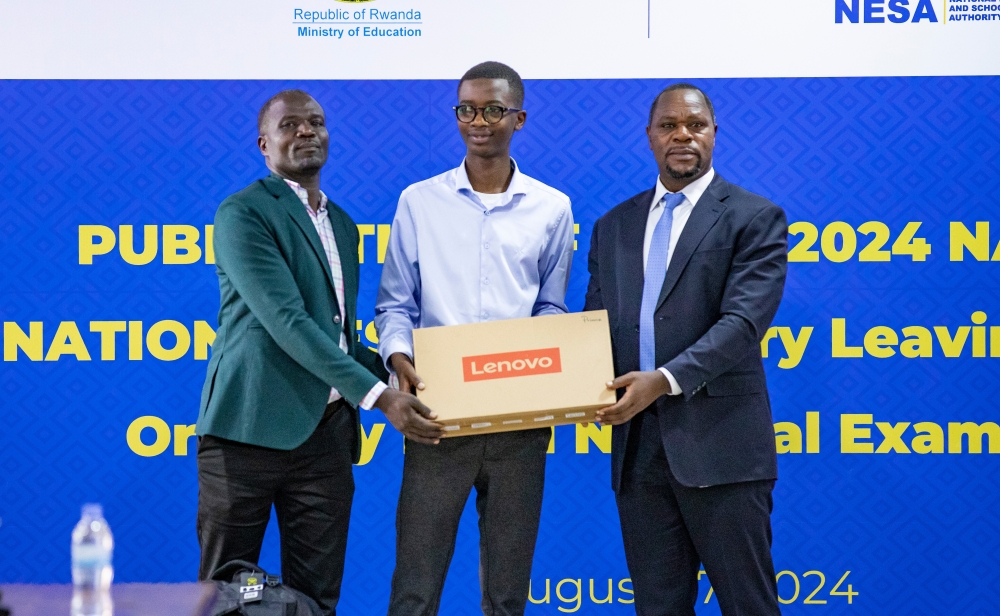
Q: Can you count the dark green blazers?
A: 1